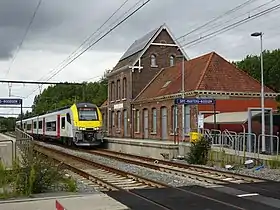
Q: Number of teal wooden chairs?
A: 0